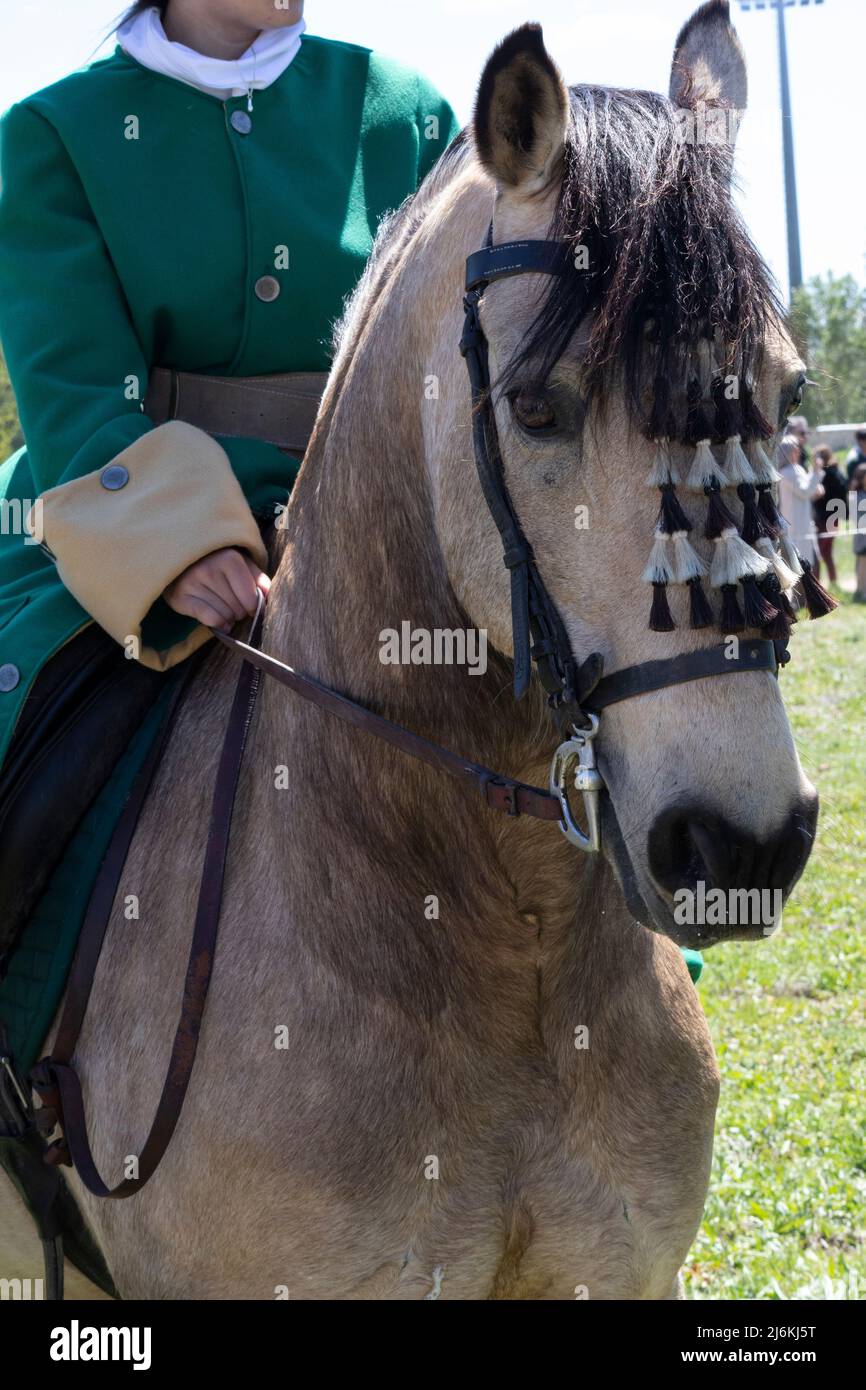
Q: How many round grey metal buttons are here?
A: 4